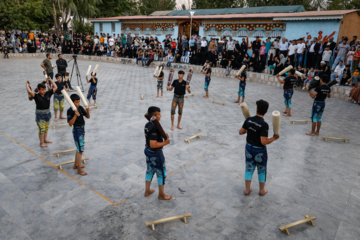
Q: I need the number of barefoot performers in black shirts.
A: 12